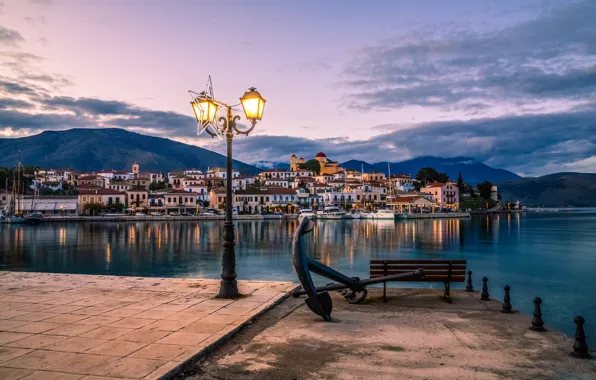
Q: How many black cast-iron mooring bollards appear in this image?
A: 5